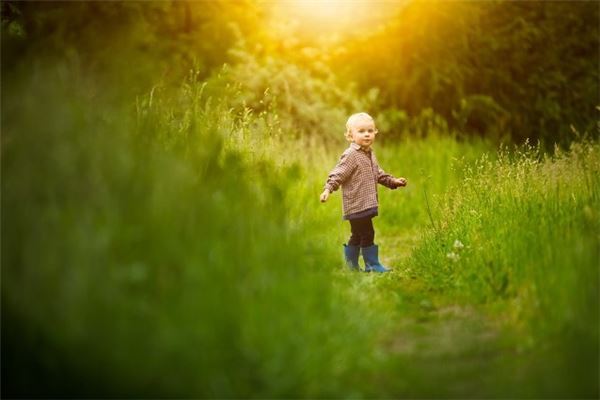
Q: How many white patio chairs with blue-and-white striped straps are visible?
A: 0